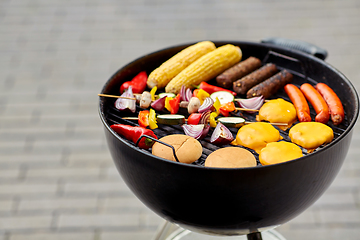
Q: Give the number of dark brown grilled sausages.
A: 3